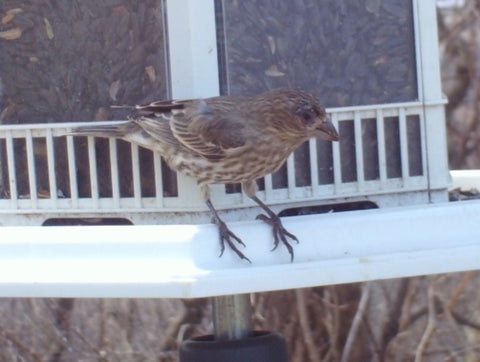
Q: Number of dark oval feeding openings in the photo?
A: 2